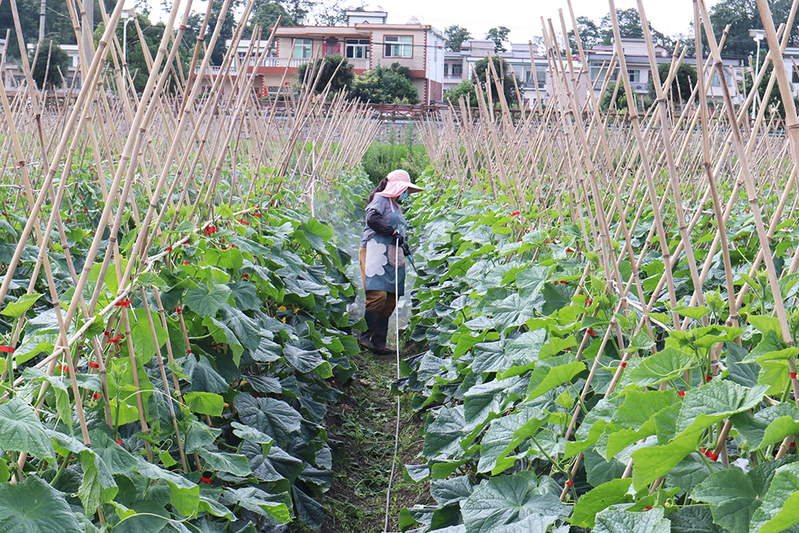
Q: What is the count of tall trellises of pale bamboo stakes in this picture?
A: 2